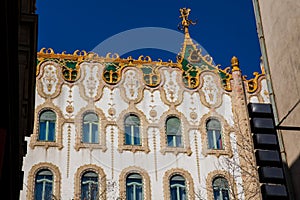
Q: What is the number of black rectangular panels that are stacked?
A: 6